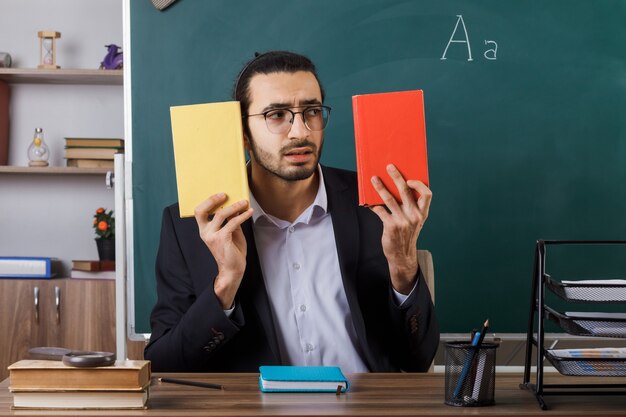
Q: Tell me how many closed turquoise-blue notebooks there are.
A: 1